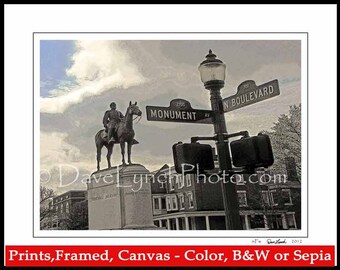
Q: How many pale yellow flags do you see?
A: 0